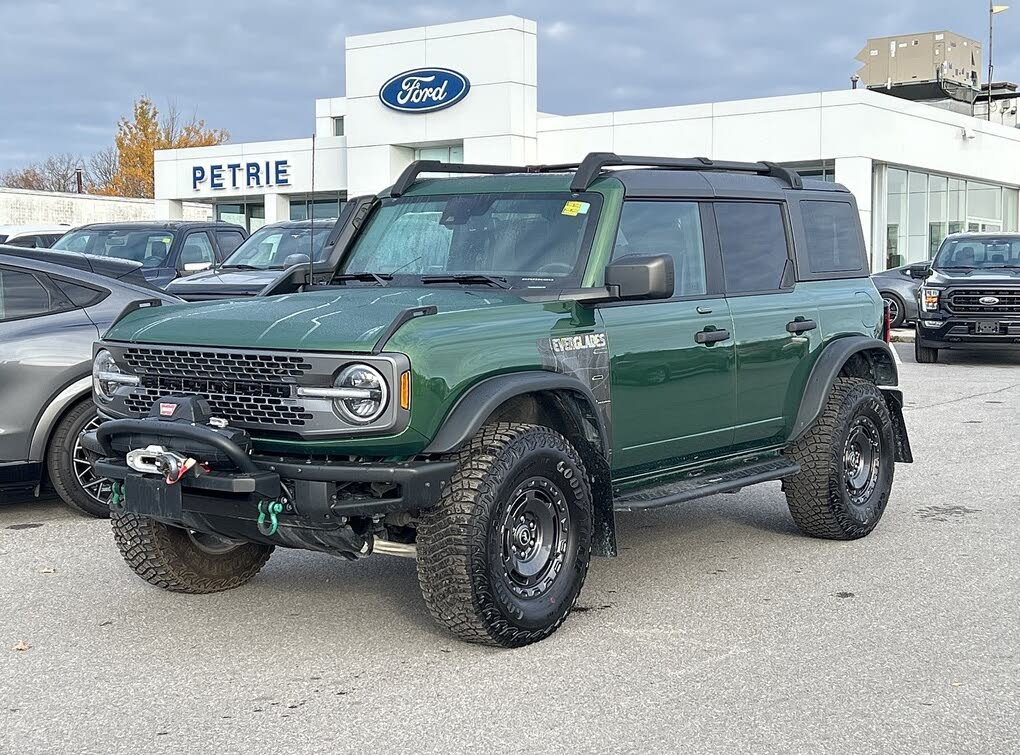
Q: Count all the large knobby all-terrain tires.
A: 3